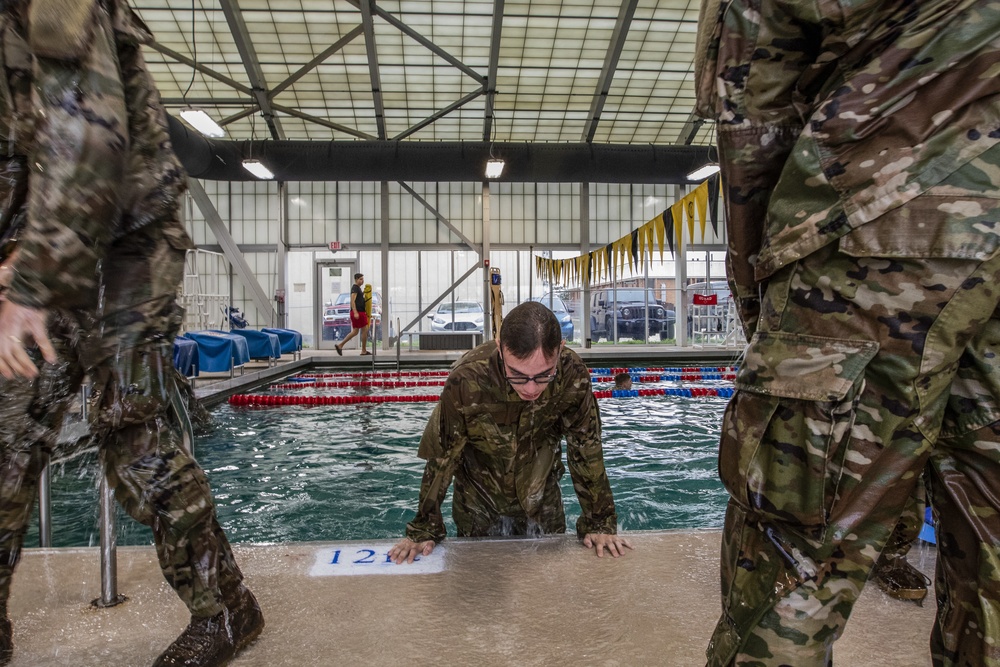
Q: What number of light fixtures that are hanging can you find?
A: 4